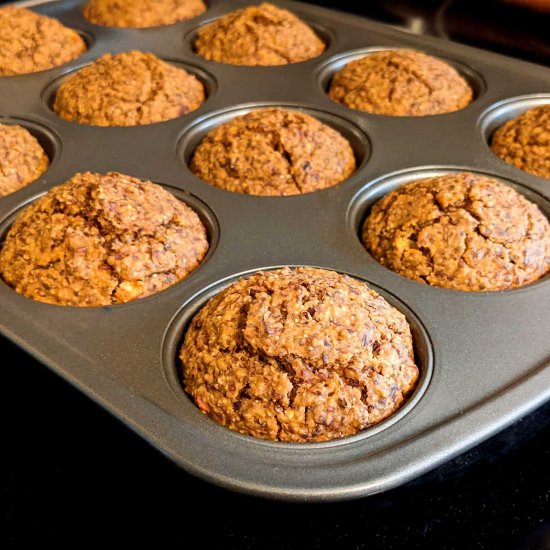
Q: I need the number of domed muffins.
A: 11